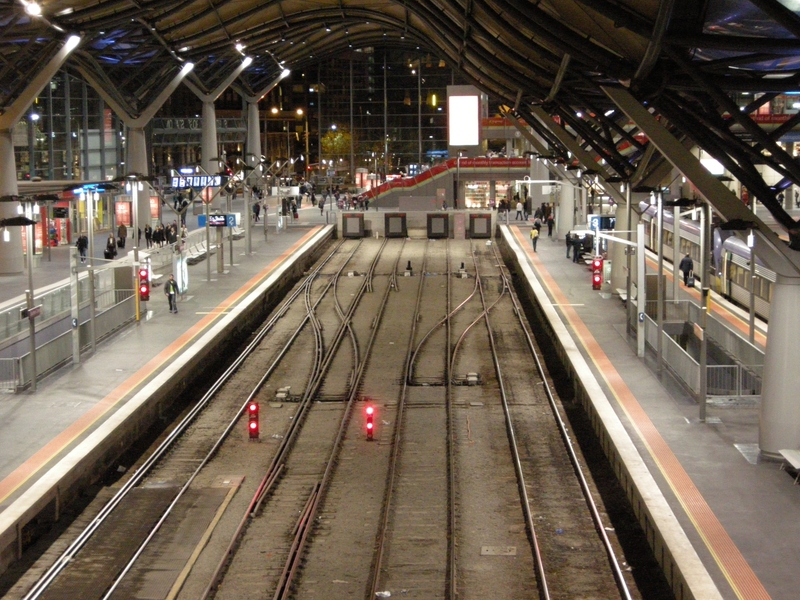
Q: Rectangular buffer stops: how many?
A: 4